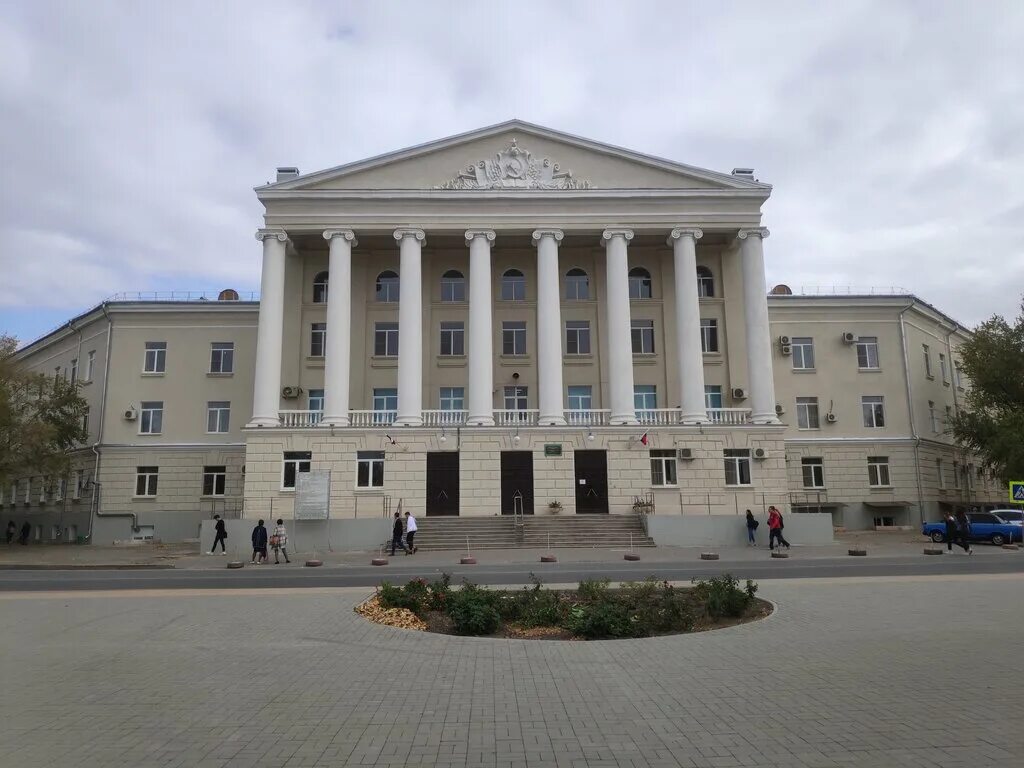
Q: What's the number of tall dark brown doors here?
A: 3